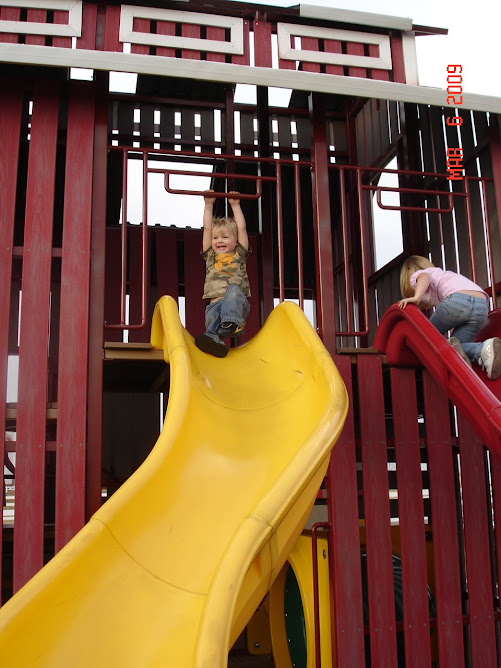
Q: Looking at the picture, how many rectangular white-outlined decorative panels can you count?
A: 3